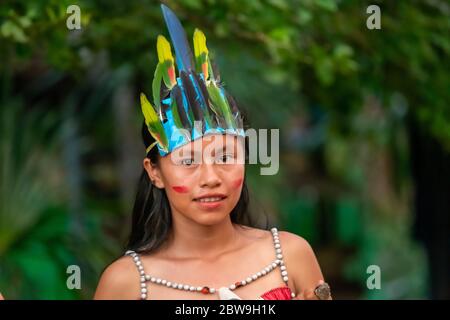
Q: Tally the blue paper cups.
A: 0